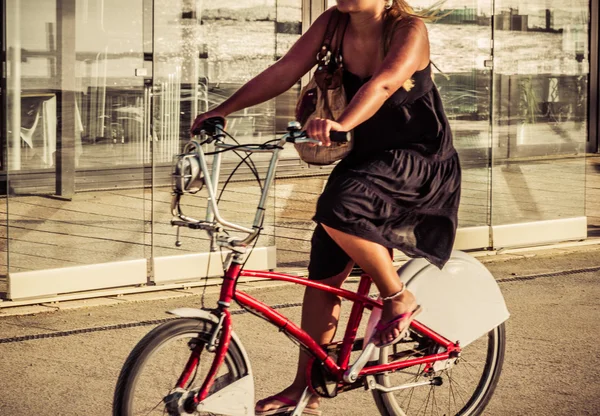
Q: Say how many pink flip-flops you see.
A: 2